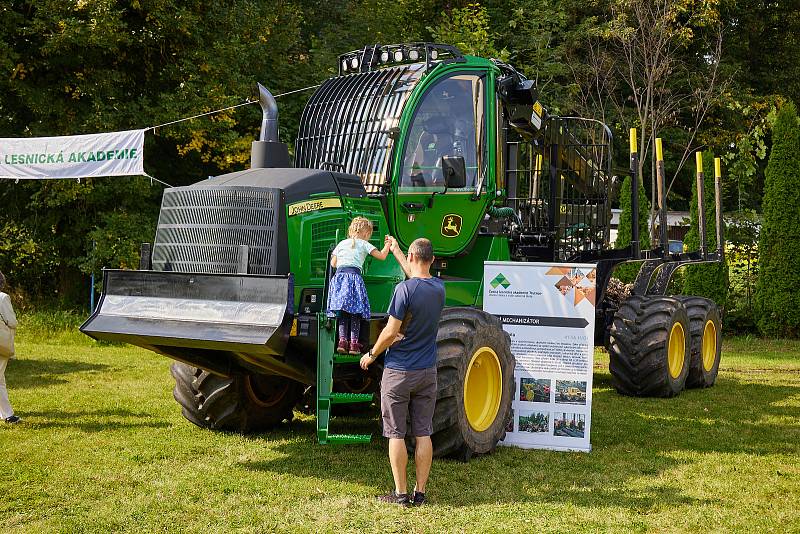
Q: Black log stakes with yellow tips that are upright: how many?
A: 4